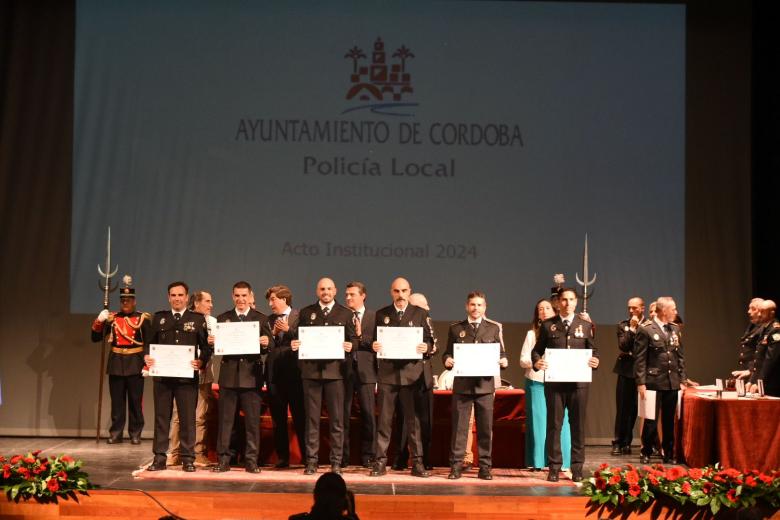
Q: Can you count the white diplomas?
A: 6